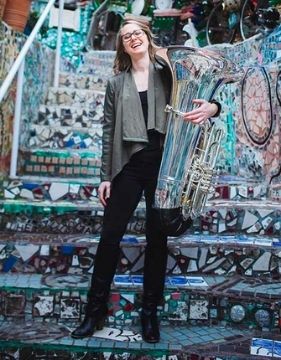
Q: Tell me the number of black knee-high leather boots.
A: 2